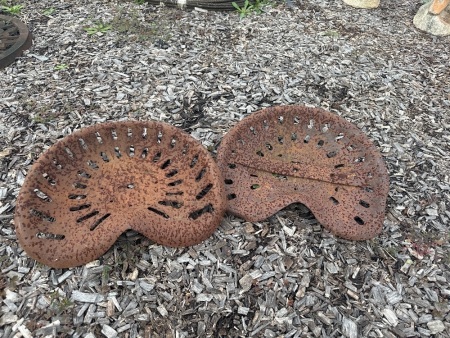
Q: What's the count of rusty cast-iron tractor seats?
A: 2